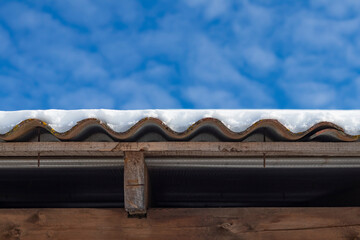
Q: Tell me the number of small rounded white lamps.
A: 0